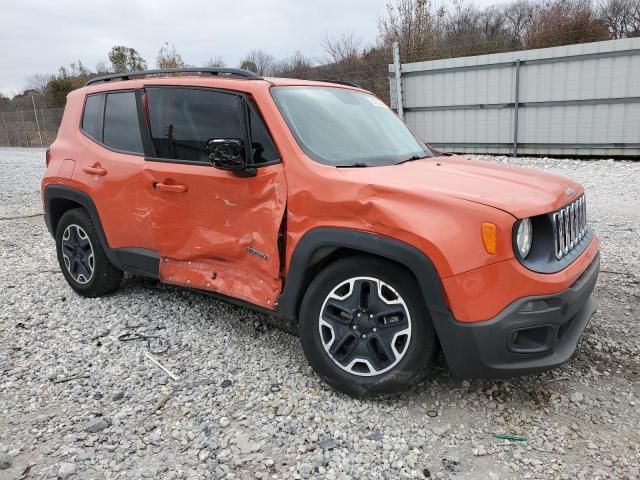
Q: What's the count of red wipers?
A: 0